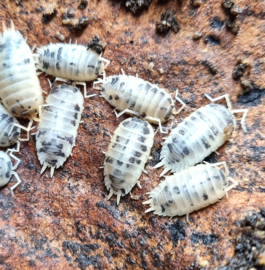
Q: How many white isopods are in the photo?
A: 9